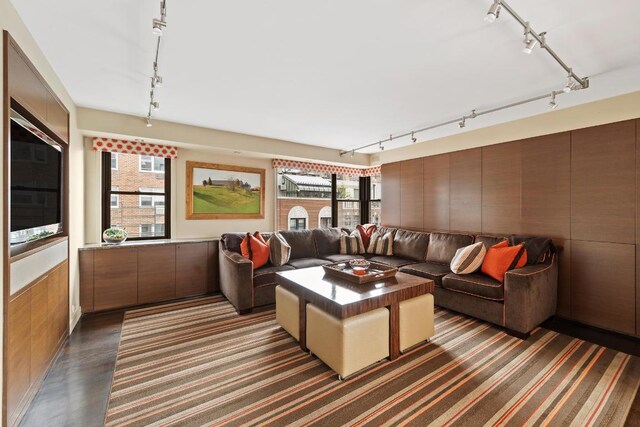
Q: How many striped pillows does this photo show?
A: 4